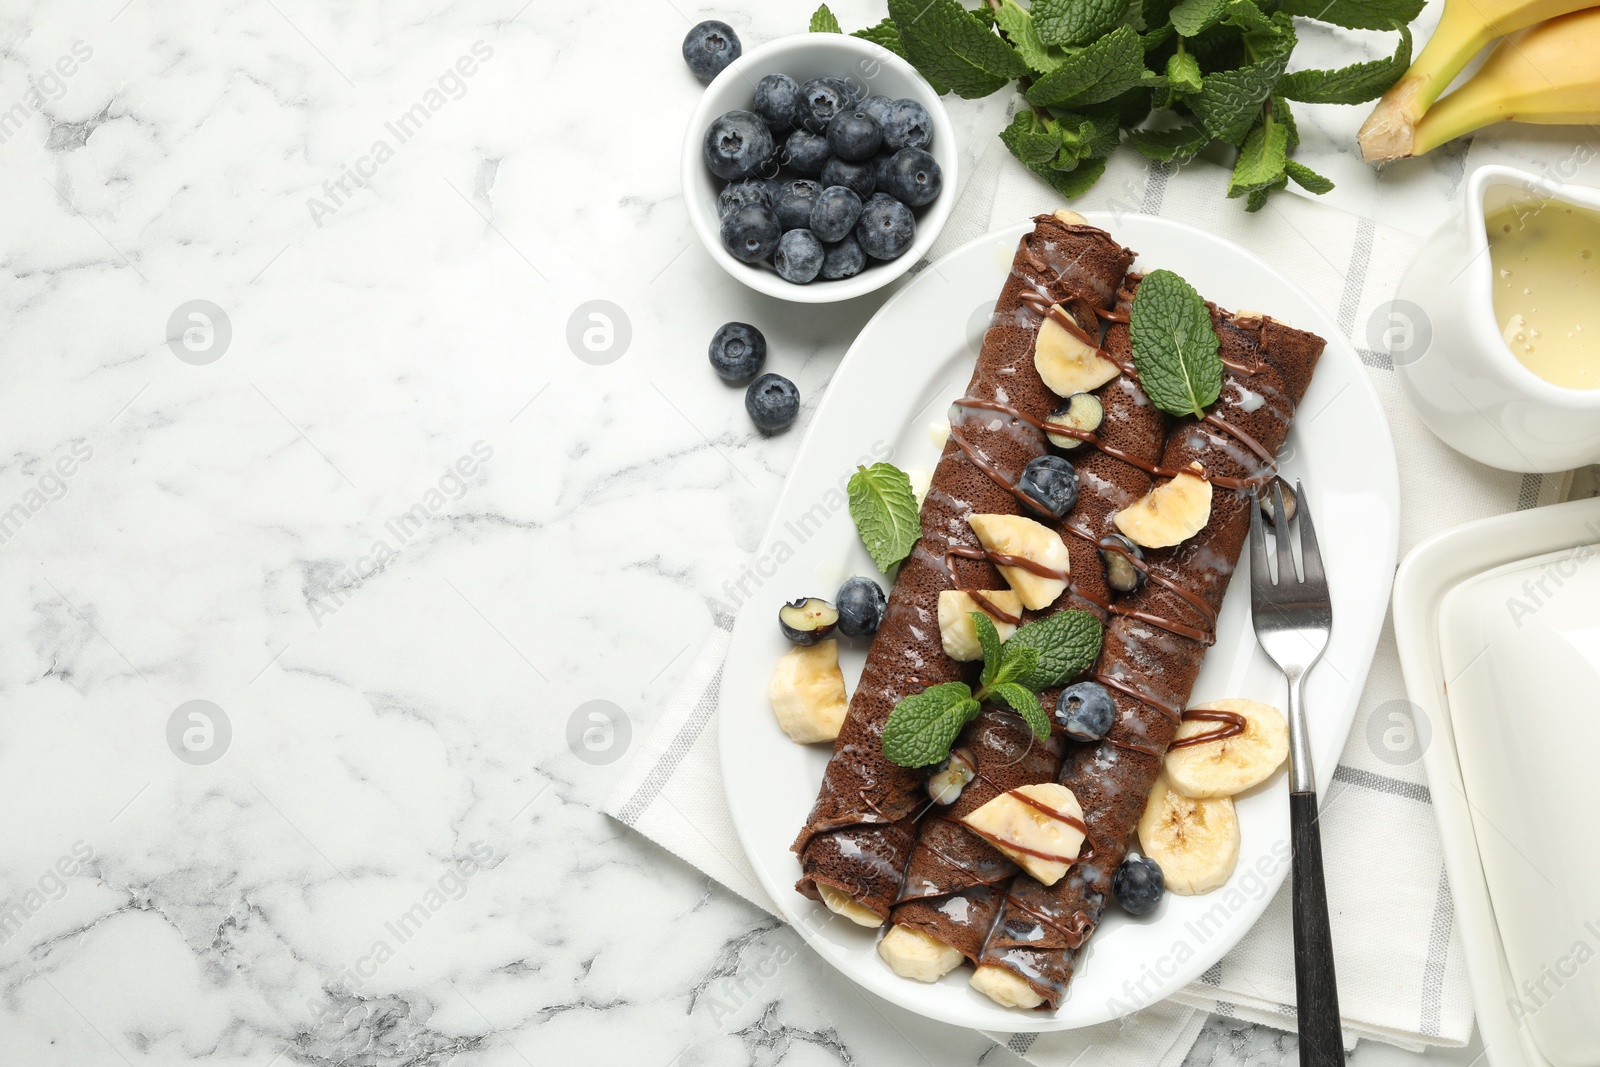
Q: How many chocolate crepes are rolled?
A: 3